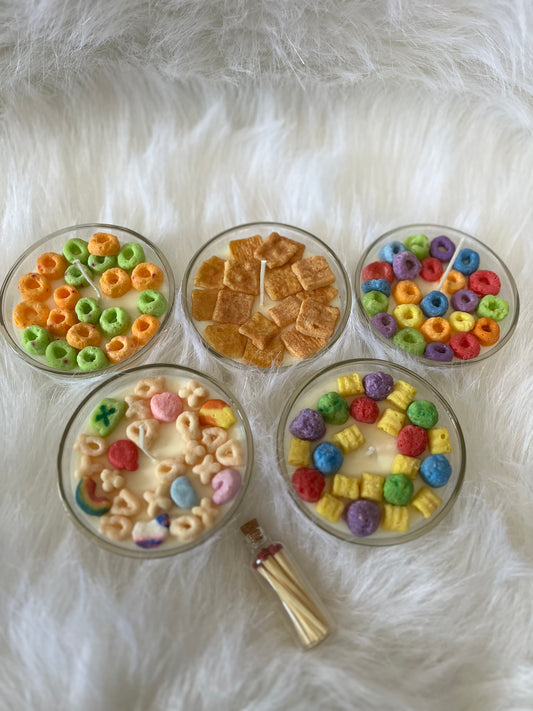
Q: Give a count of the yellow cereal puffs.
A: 12